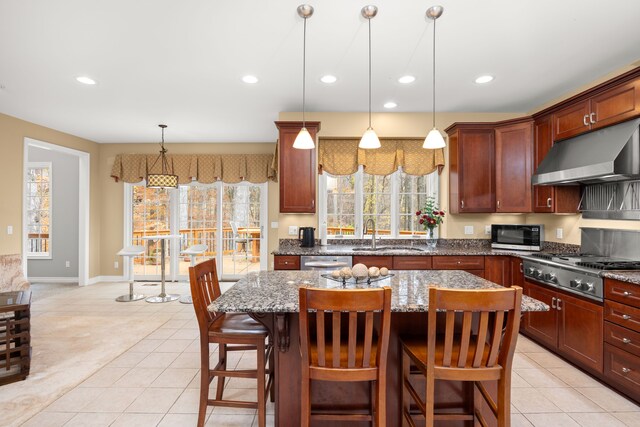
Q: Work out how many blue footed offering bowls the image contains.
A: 0